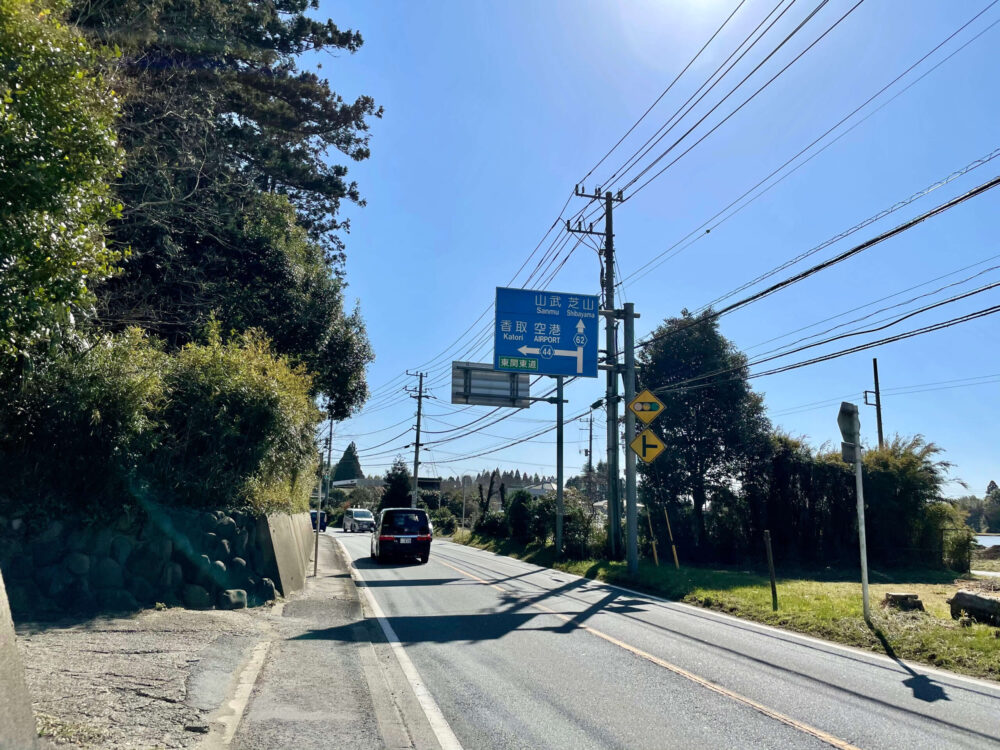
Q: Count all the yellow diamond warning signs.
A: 2